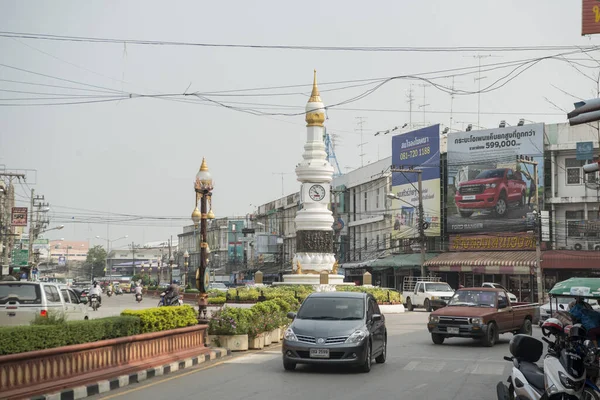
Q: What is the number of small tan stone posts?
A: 3